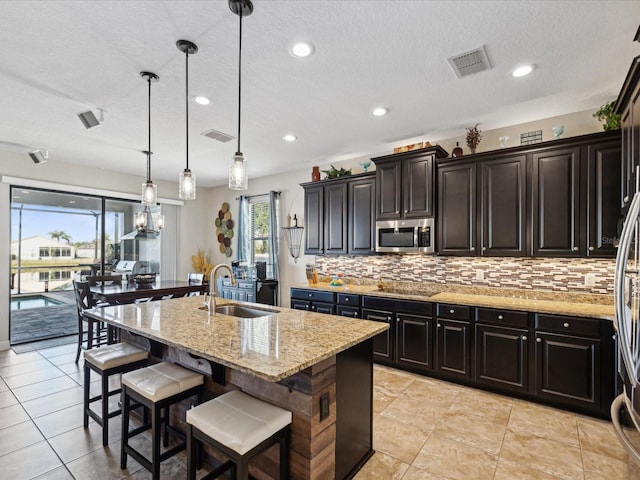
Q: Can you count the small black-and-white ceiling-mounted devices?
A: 2